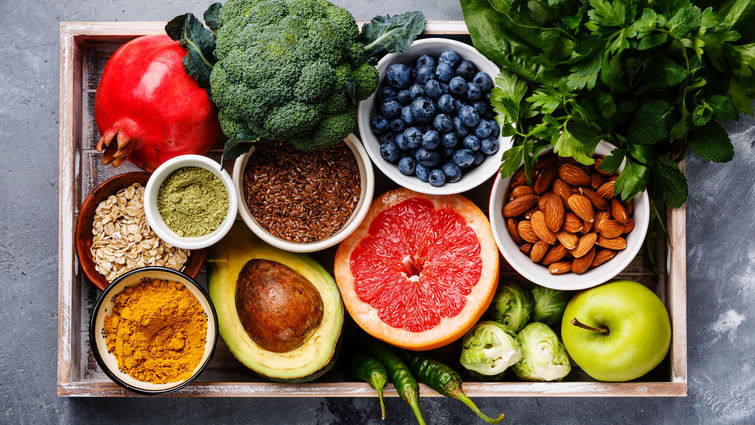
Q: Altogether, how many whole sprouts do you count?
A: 2